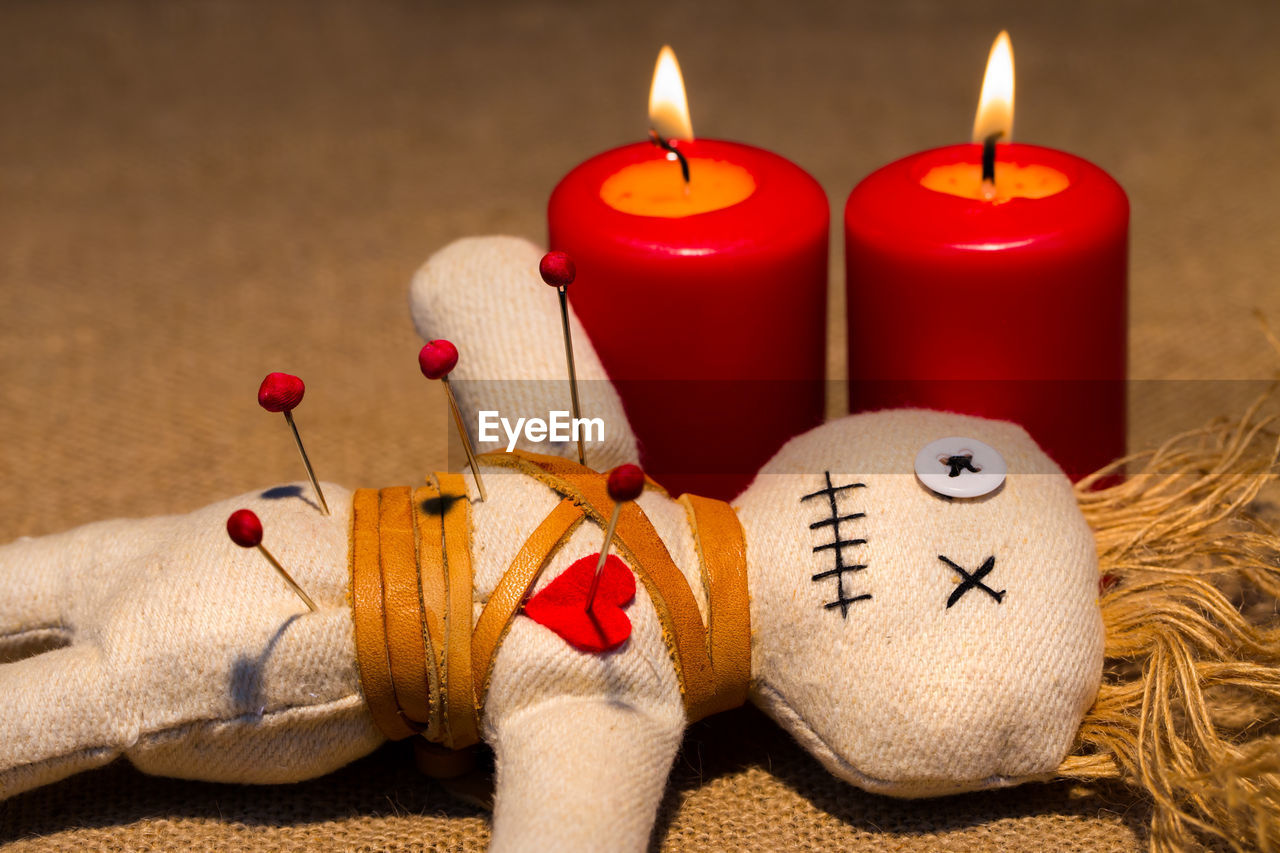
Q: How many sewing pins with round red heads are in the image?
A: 5